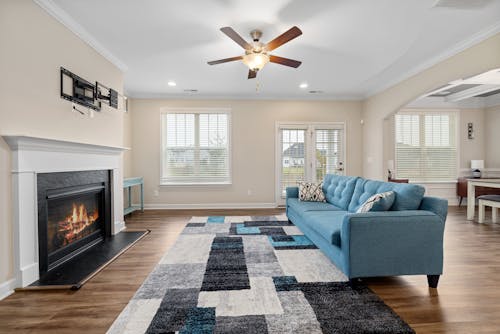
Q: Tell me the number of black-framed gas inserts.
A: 1